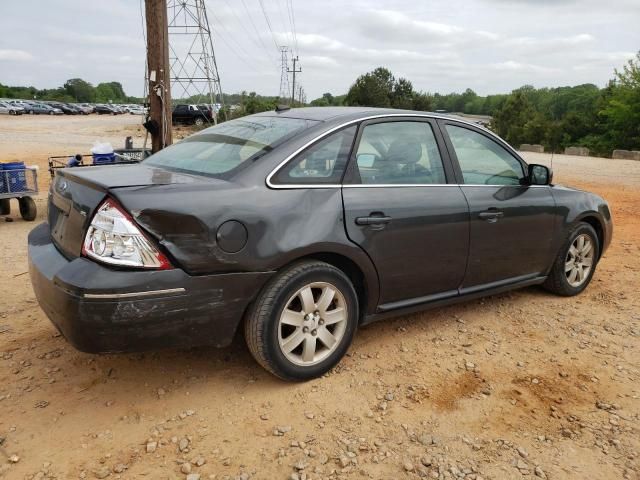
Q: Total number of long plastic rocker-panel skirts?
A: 1